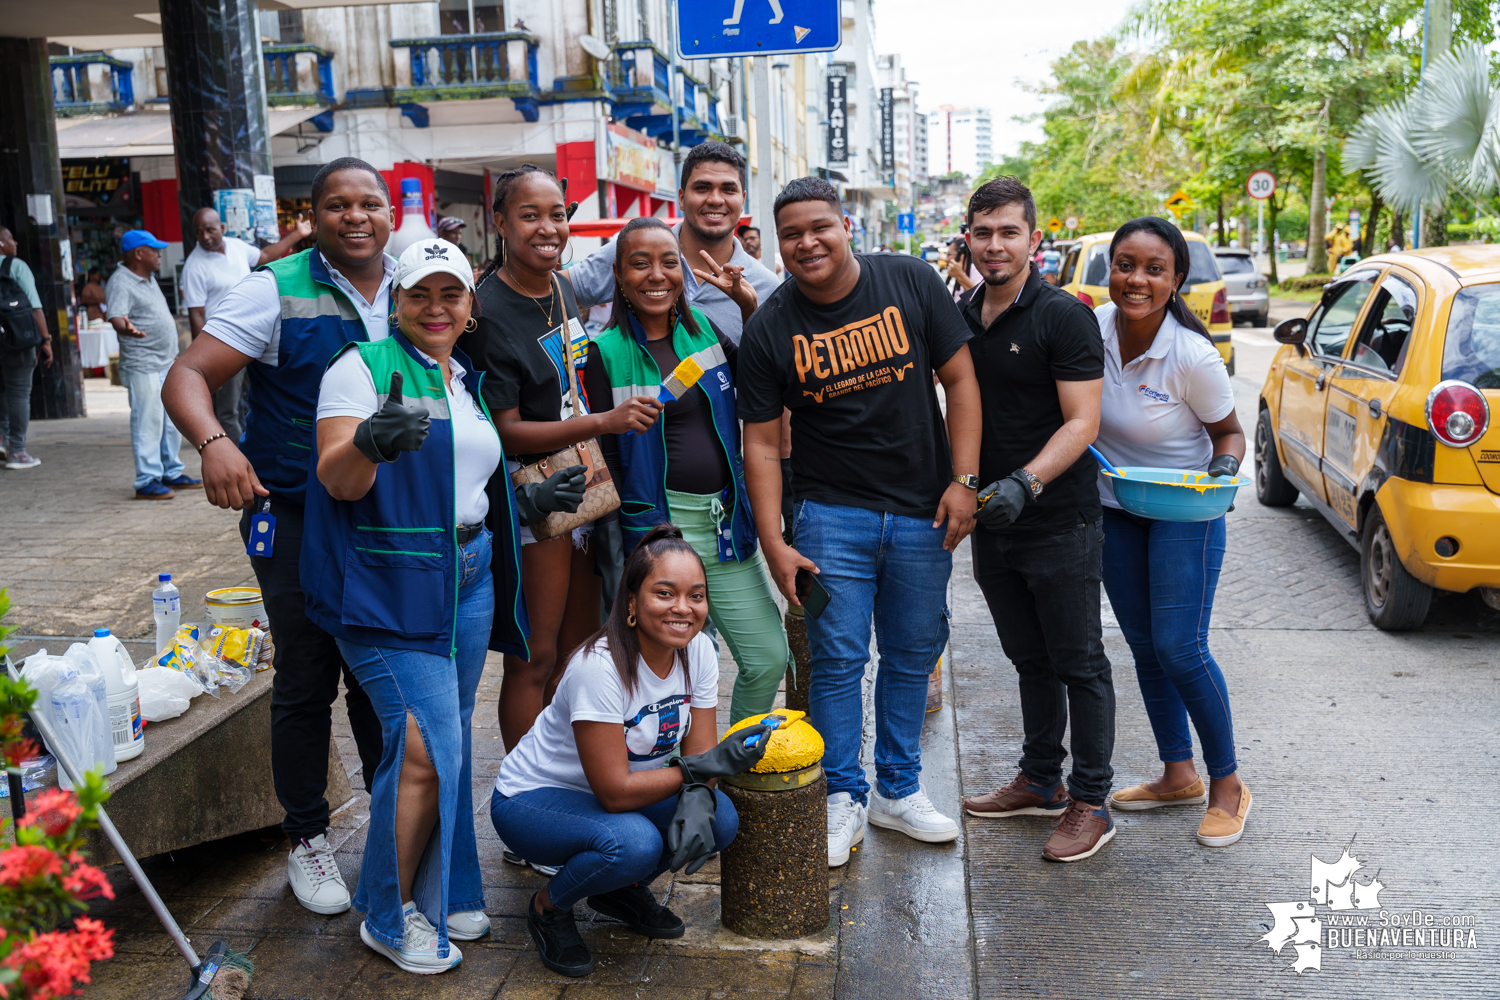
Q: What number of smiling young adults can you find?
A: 9